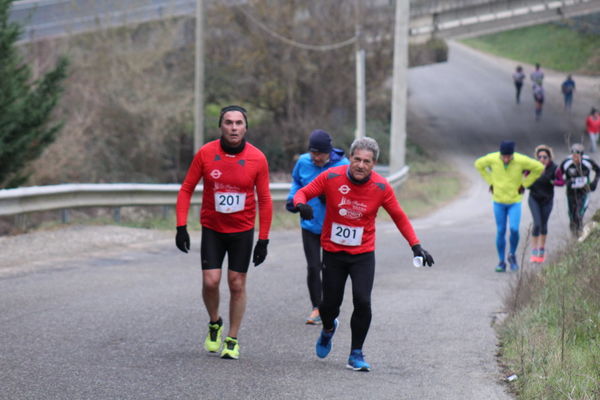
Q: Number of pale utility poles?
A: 3